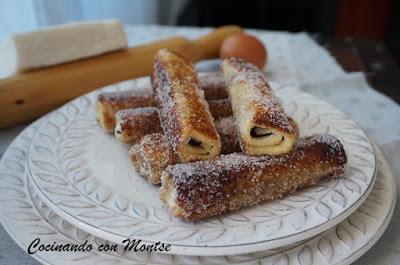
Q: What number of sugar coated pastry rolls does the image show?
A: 6